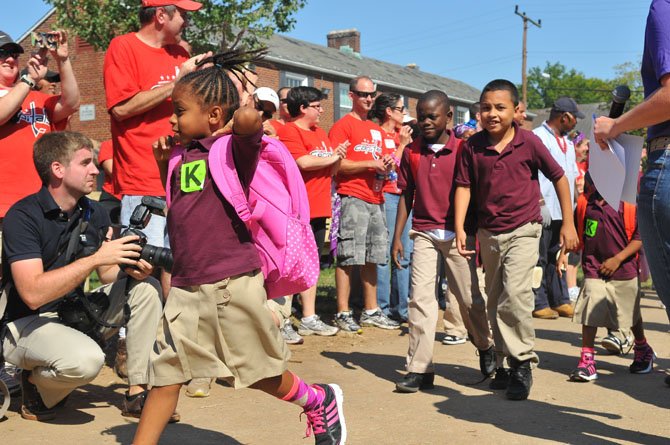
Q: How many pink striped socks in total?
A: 1